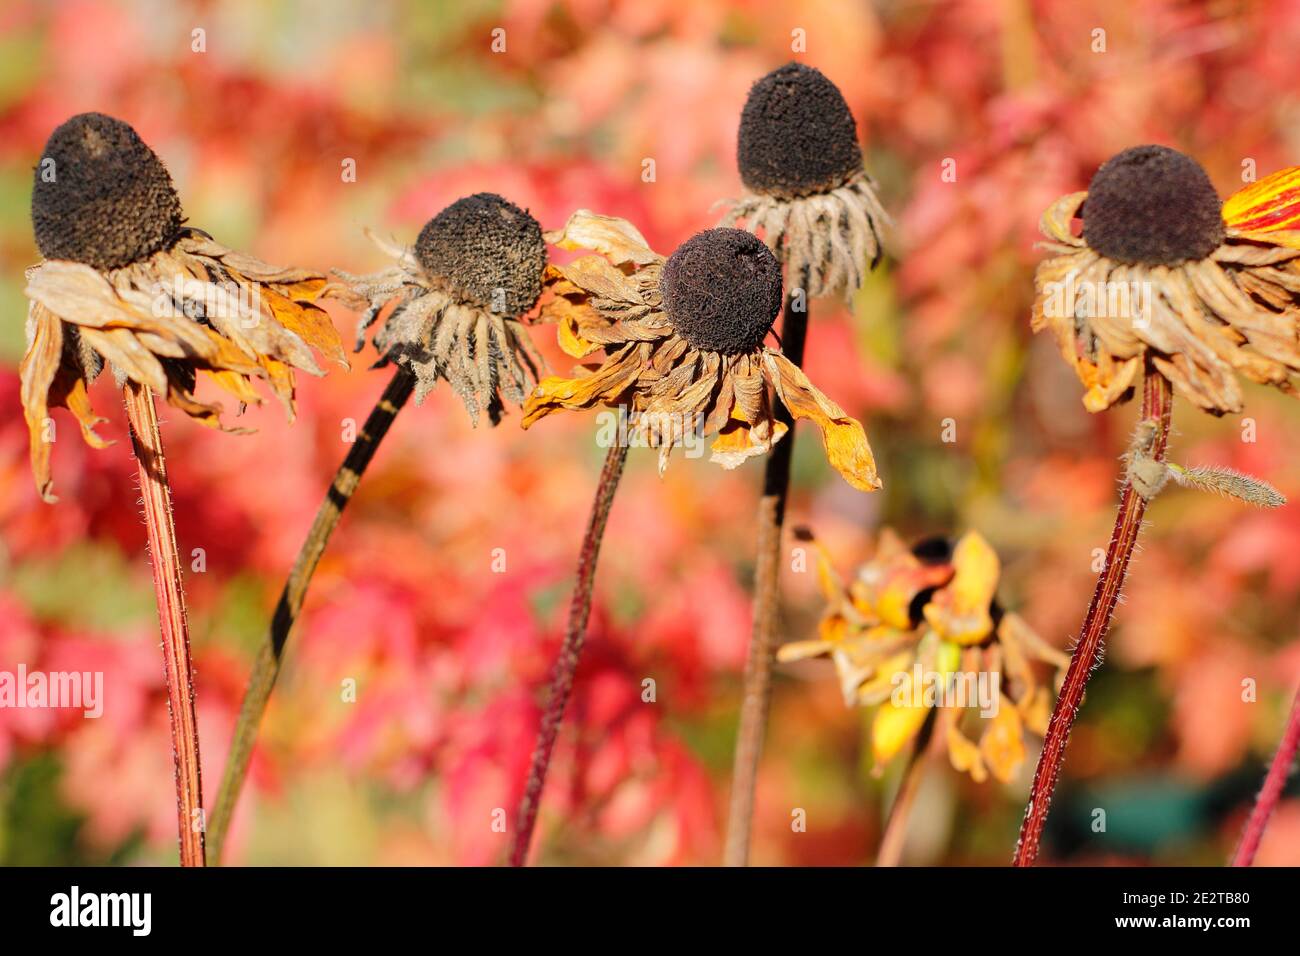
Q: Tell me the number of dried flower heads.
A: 6